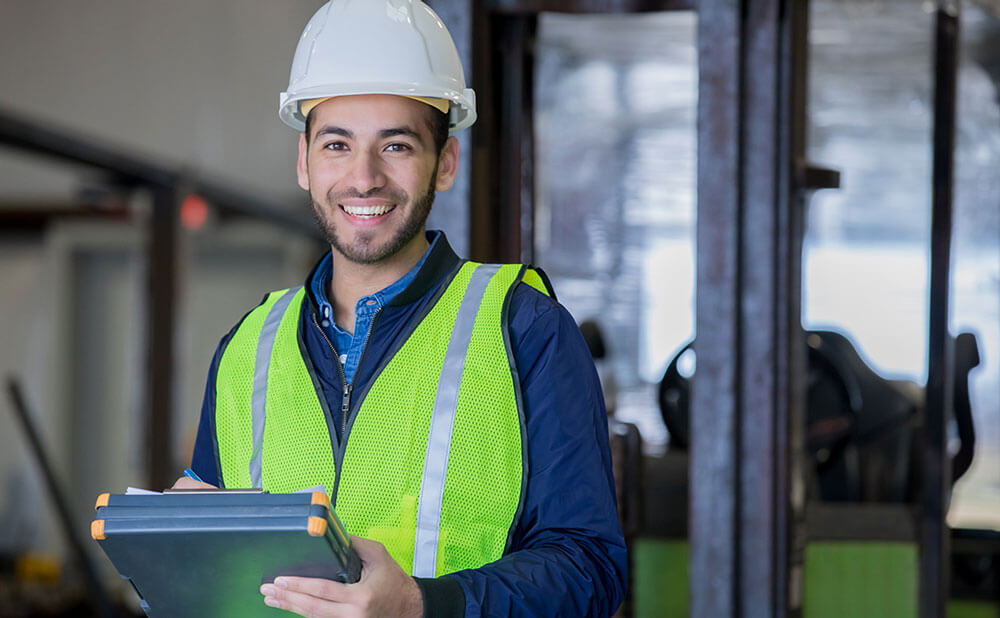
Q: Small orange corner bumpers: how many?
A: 4